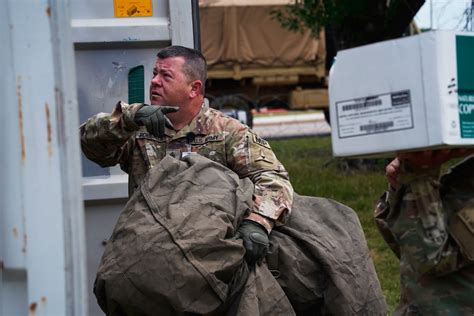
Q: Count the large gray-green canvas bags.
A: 2